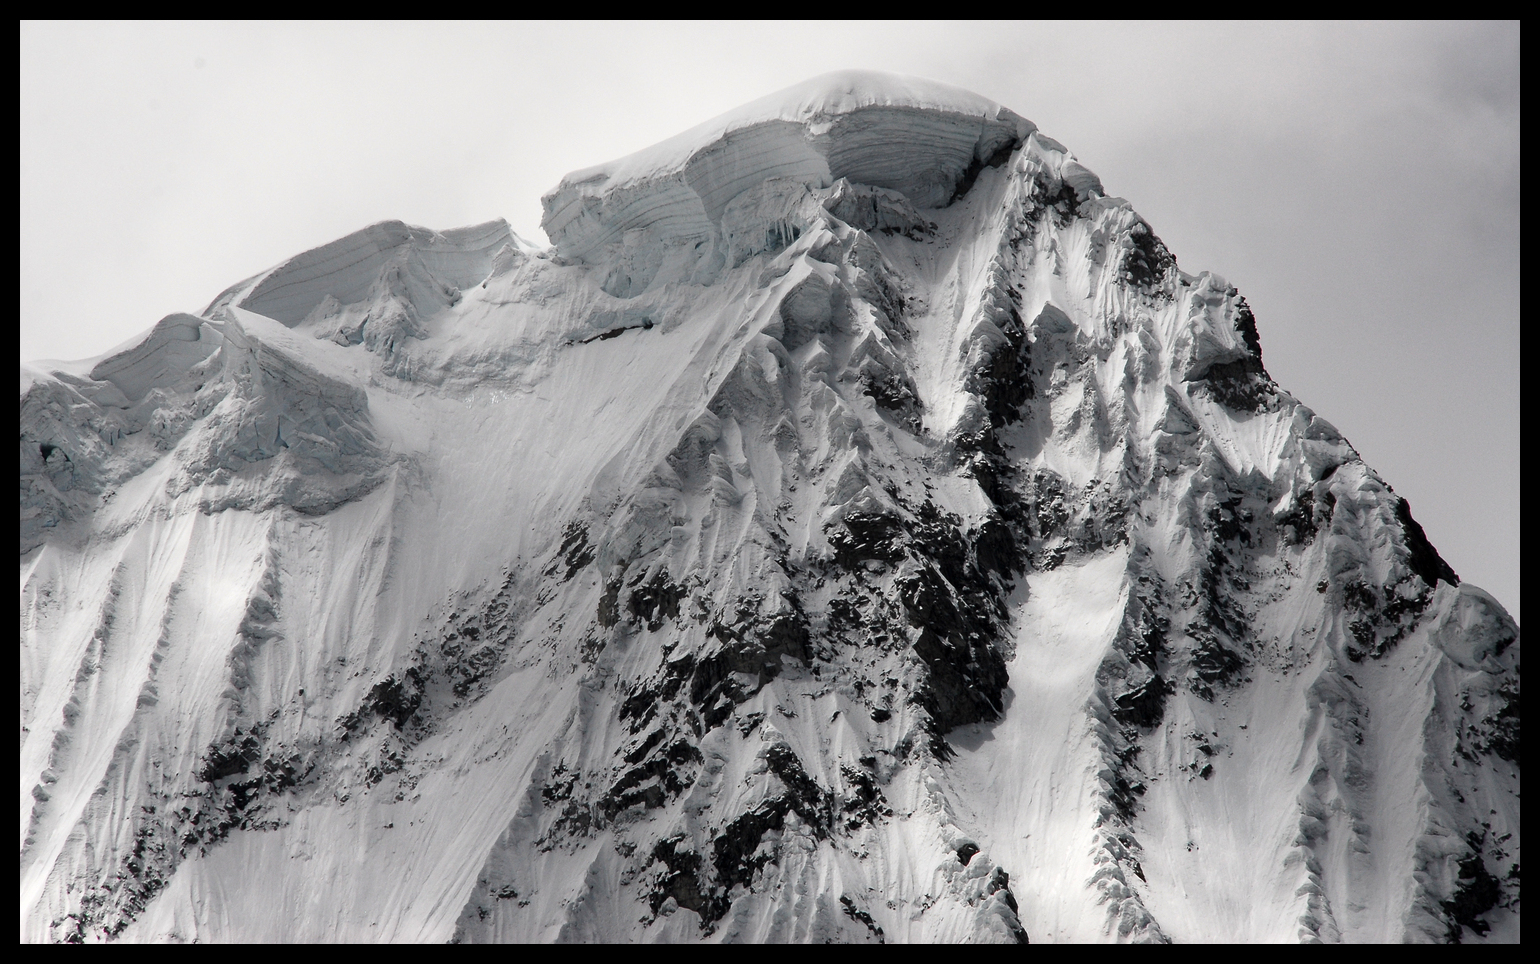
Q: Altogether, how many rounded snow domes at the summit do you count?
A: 1